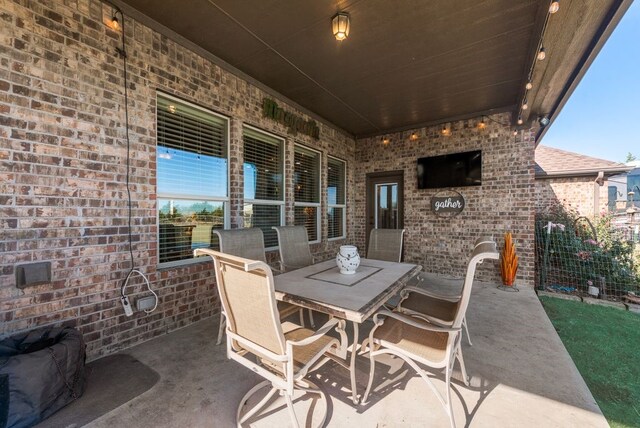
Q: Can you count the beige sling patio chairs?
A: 6